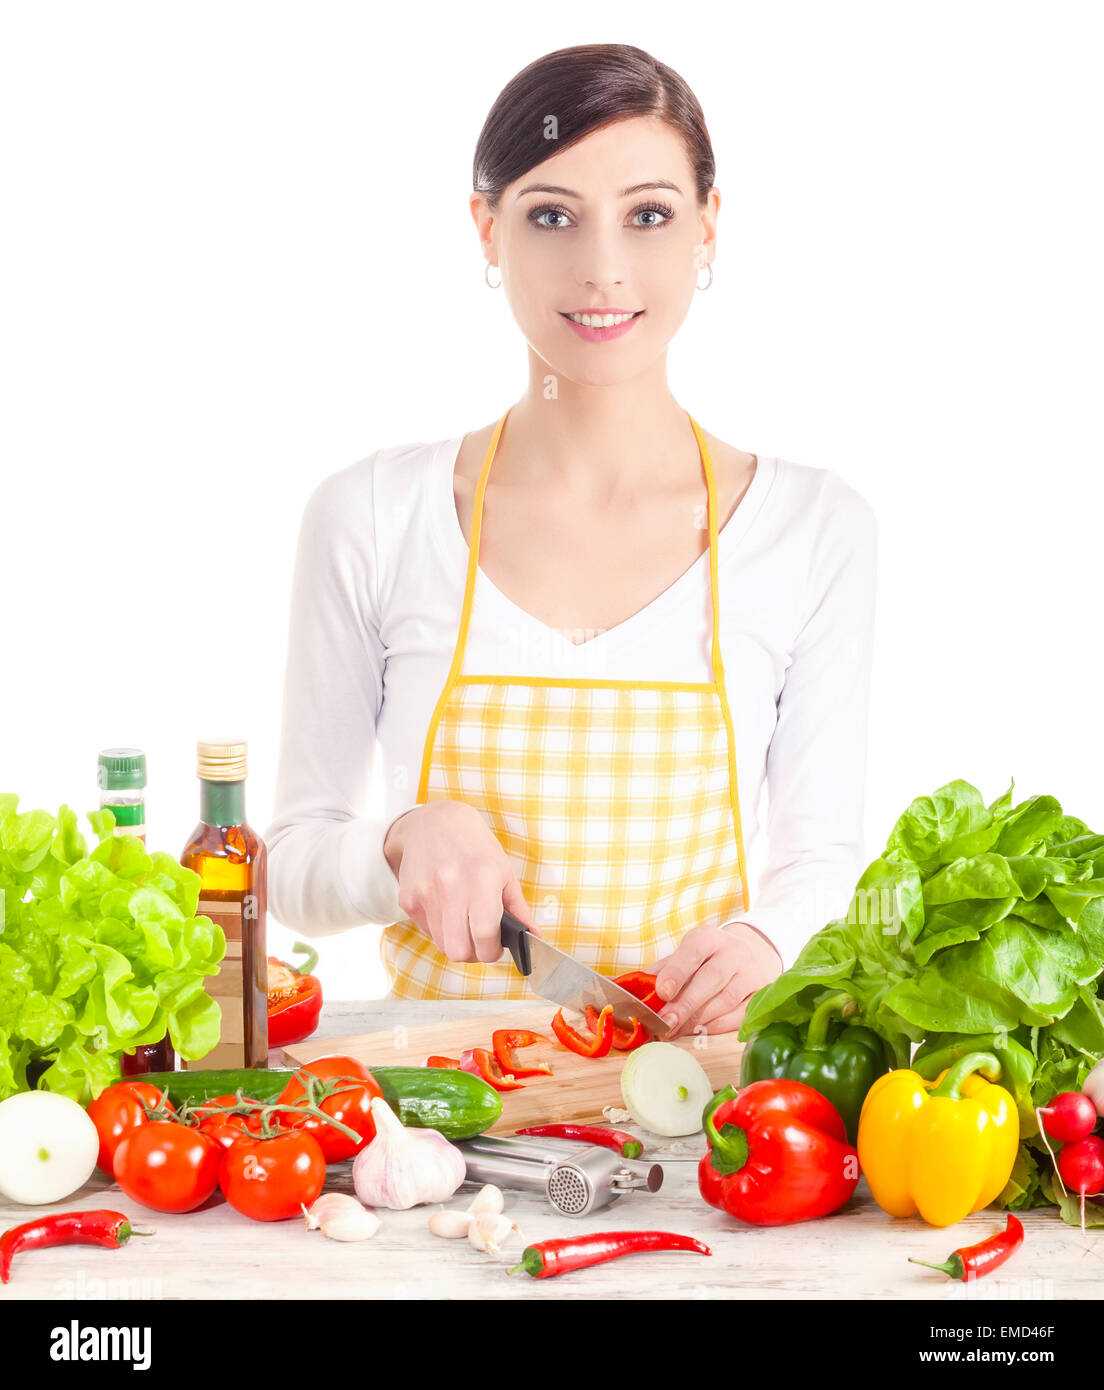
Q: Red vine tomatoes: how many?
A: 5